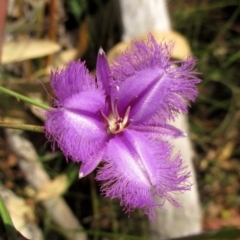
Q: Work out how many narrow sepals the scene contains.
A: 3